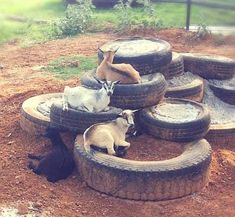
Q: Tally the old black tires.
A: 11